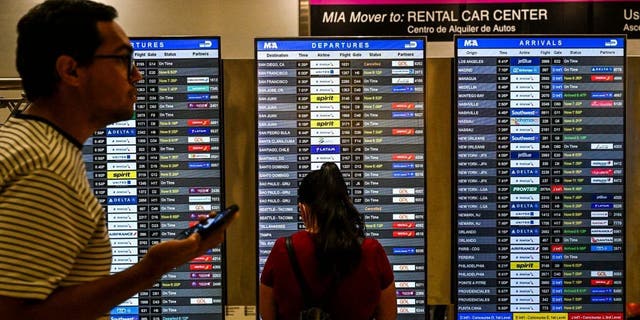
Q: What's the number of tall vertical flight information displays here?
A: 3